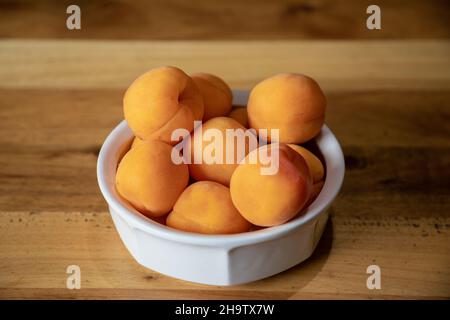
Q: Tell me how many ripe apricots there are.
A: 9